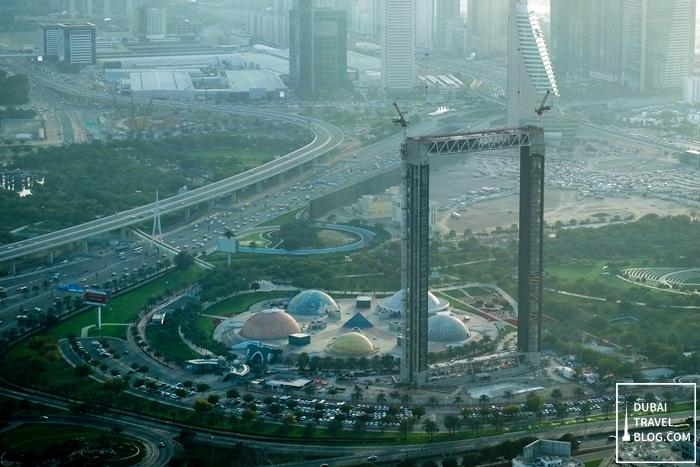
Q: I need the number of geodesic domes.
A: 5